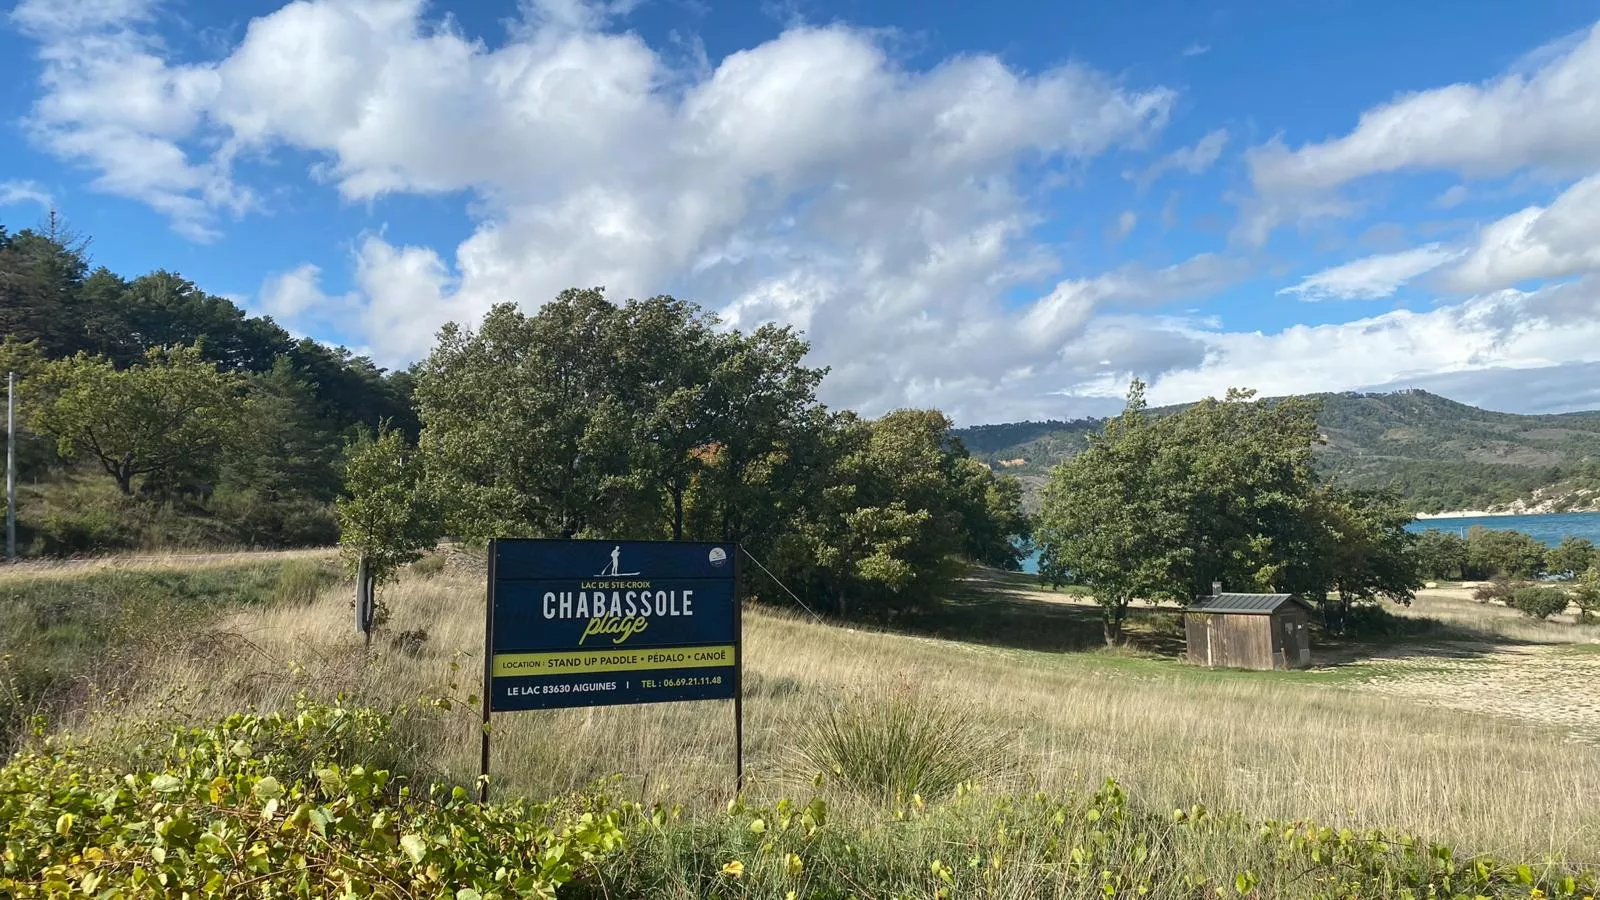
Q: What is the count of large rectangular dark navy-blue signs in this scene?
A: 1